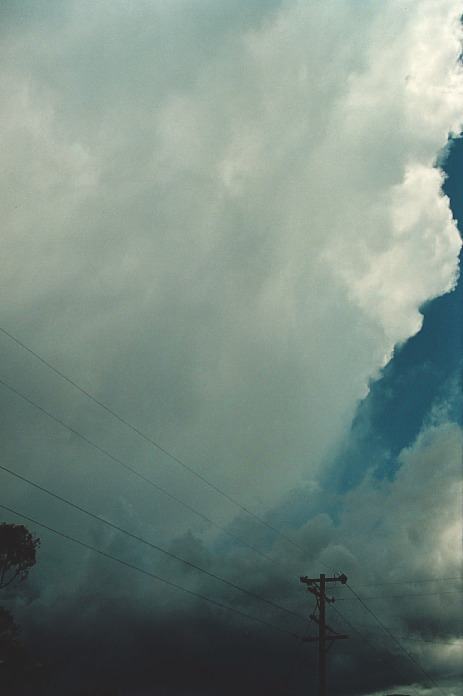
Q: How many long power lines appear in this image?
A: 4